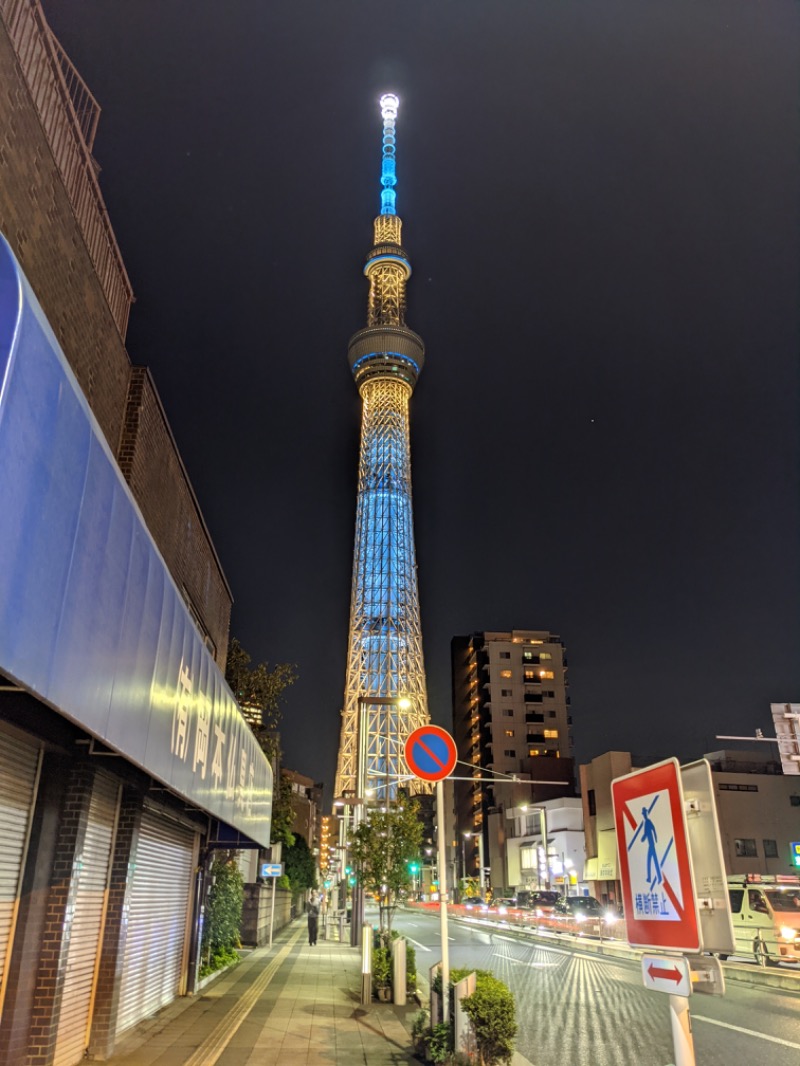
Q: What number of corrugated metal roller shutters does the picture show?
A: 3